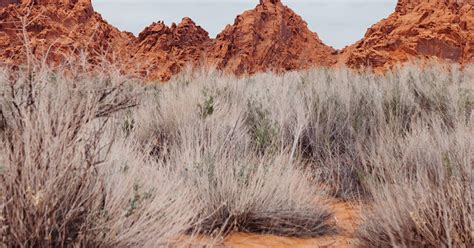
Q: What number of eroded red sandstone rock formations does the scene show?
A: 4